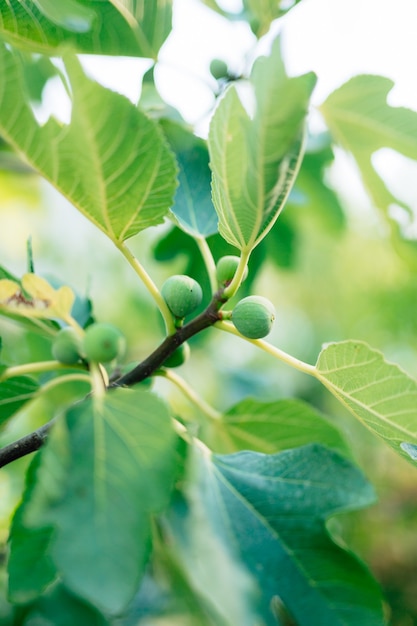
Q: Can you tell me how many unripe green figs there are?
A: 7